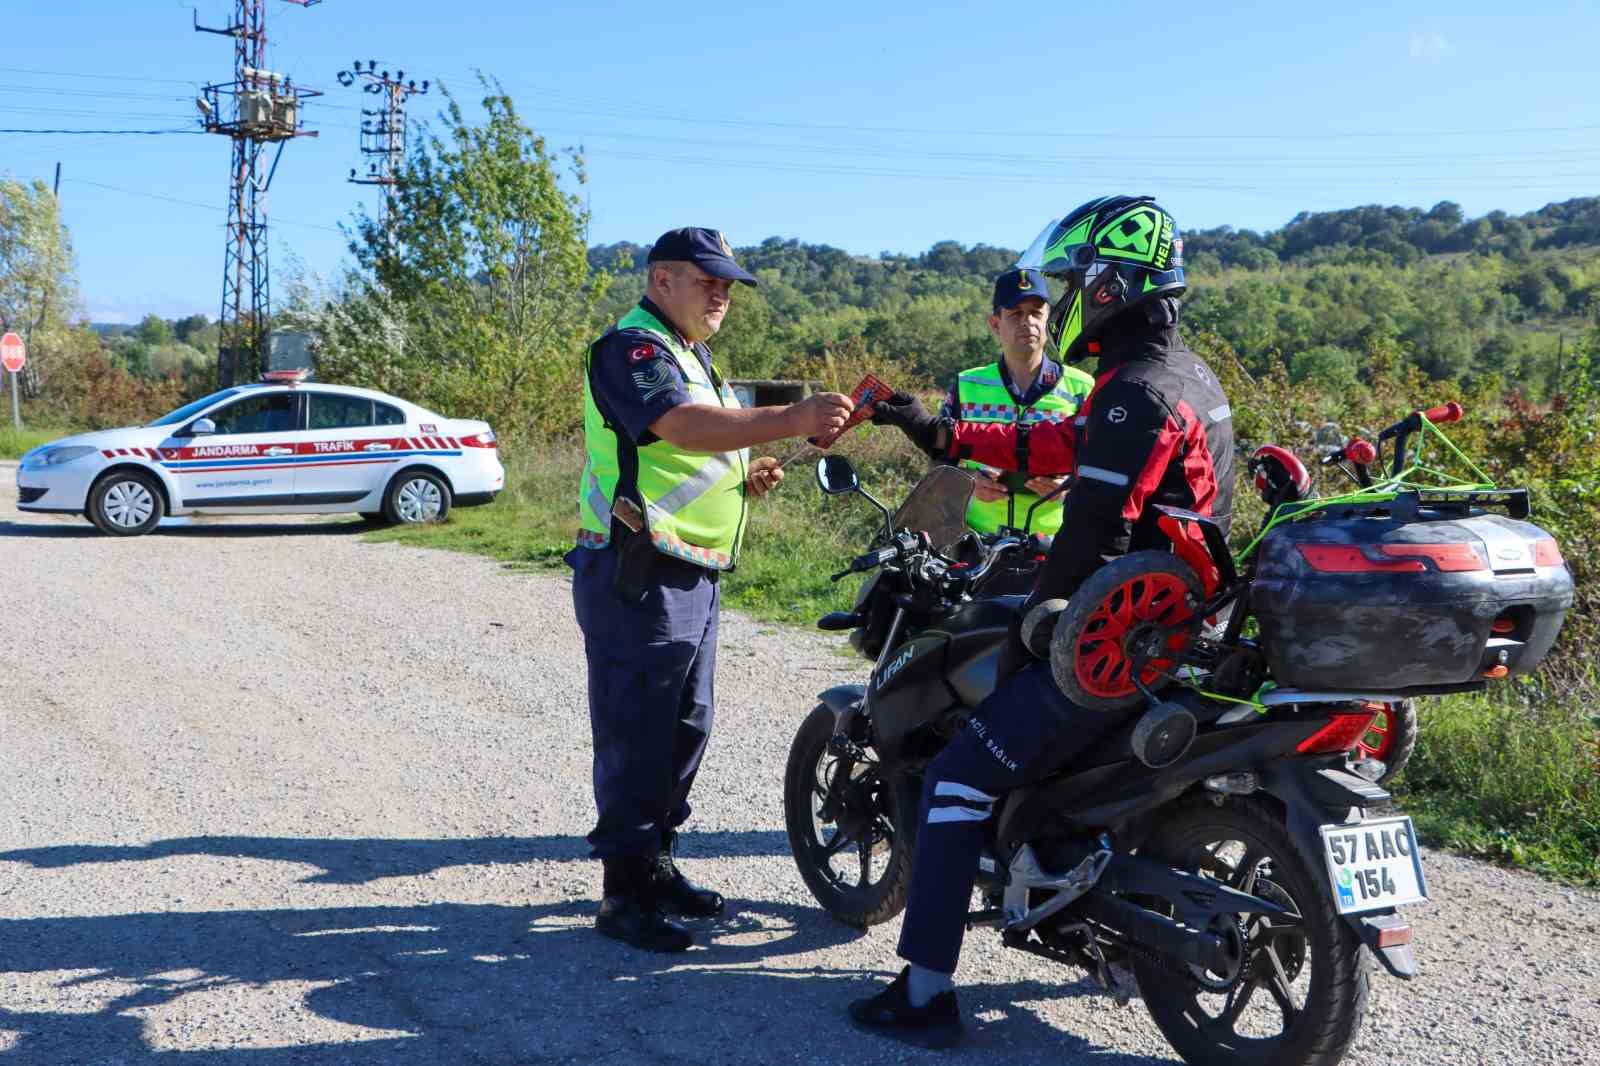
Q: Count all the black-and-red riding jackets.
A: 1